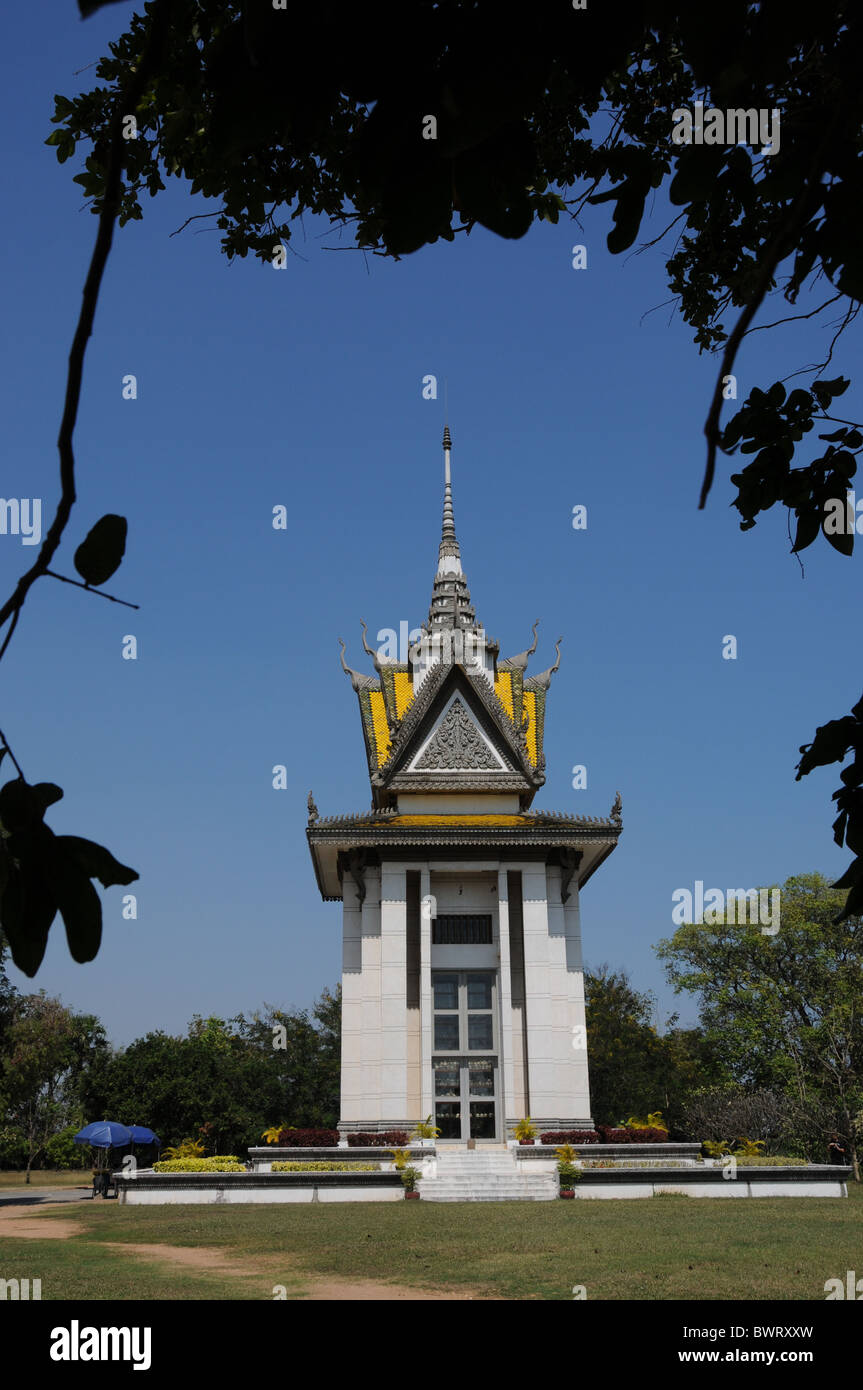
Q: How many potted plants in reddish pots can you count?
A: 3